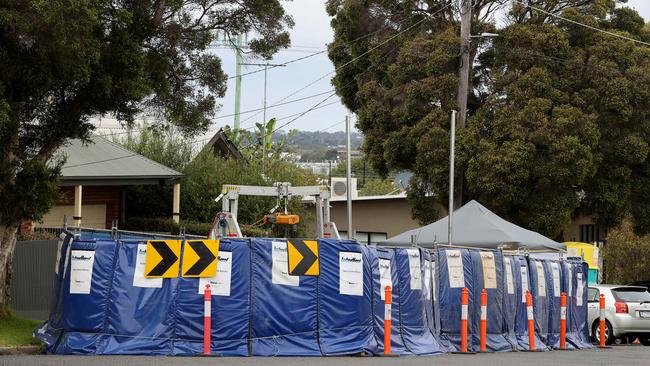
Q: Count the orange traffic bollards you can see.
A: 7